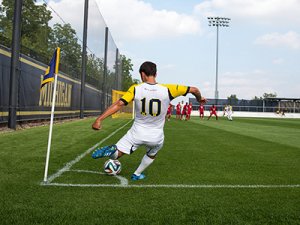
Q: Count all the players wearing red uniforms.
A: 6